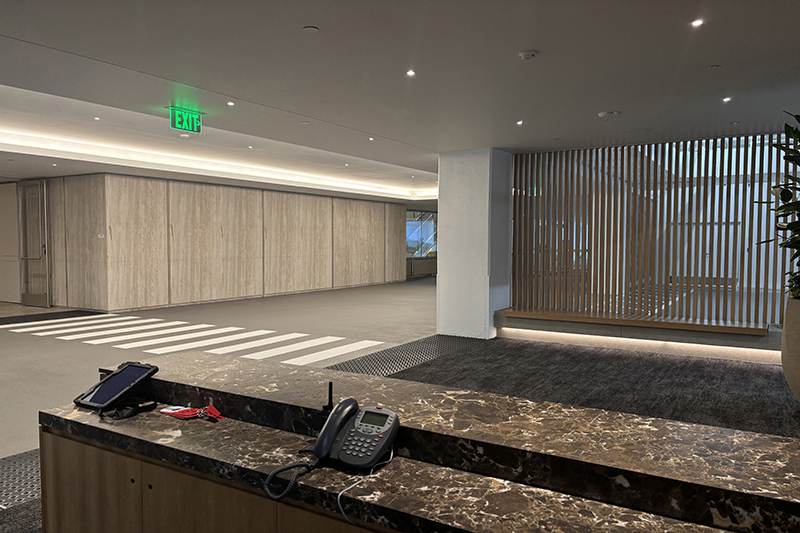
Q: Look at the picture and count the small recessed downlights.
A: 11